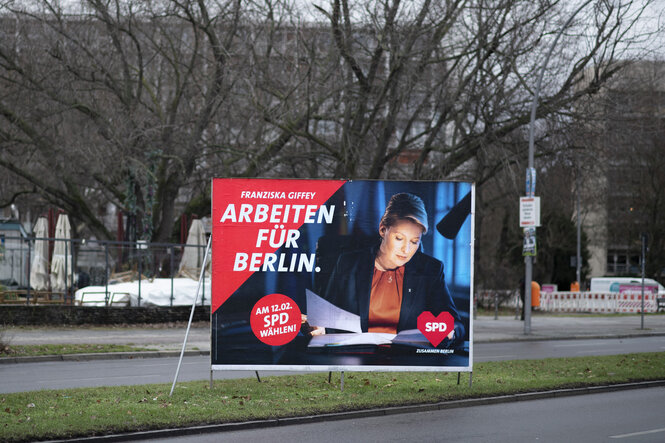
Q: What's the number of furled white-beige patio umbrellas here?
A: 3